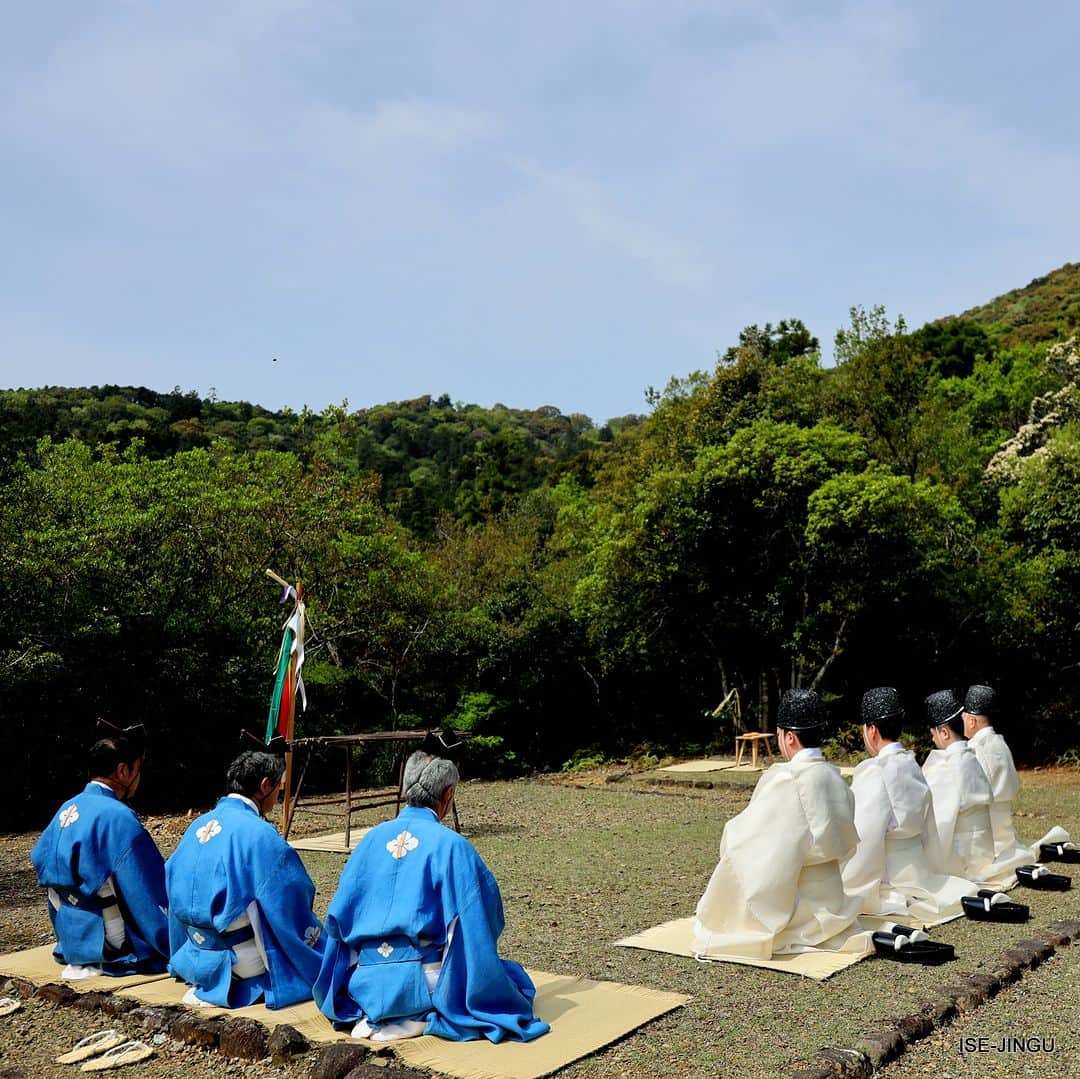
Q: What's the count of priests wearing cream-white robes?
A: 4